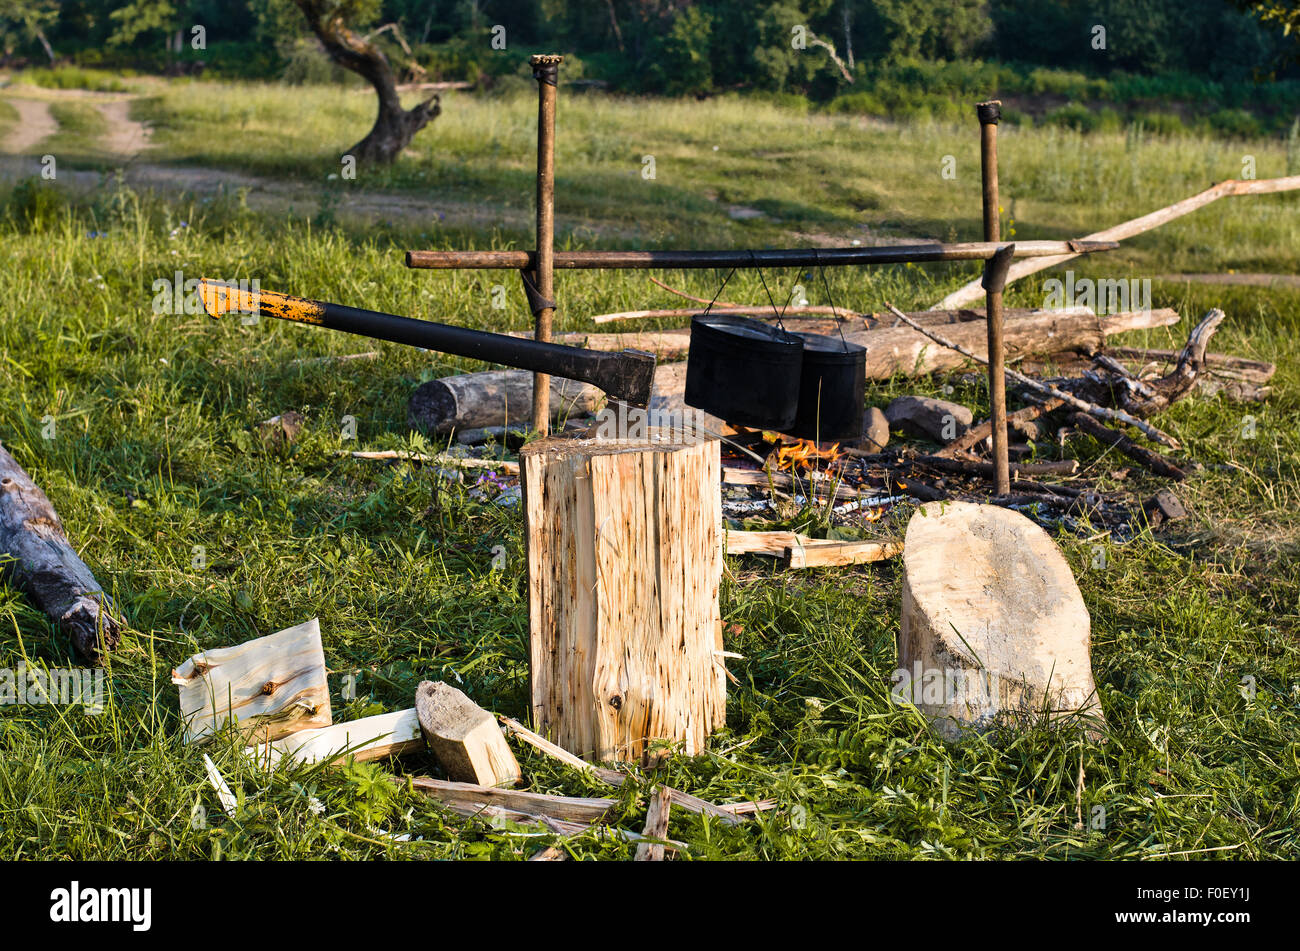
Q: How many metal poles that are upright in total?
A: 2